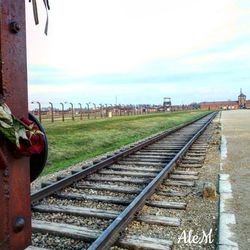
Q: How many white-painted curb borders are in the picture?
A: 1